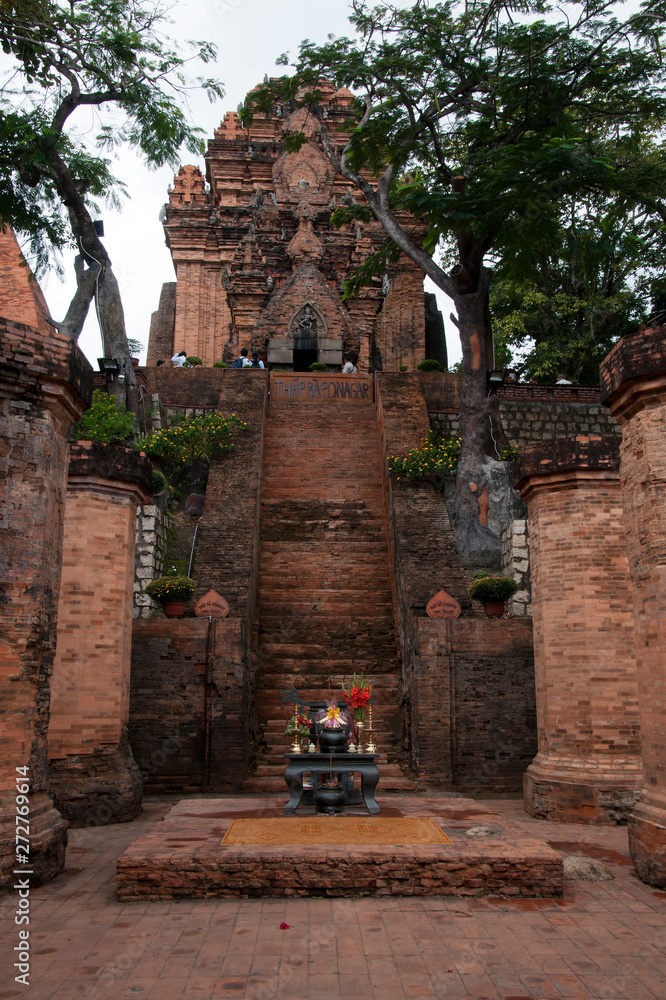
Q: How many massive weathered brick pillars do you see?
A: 4